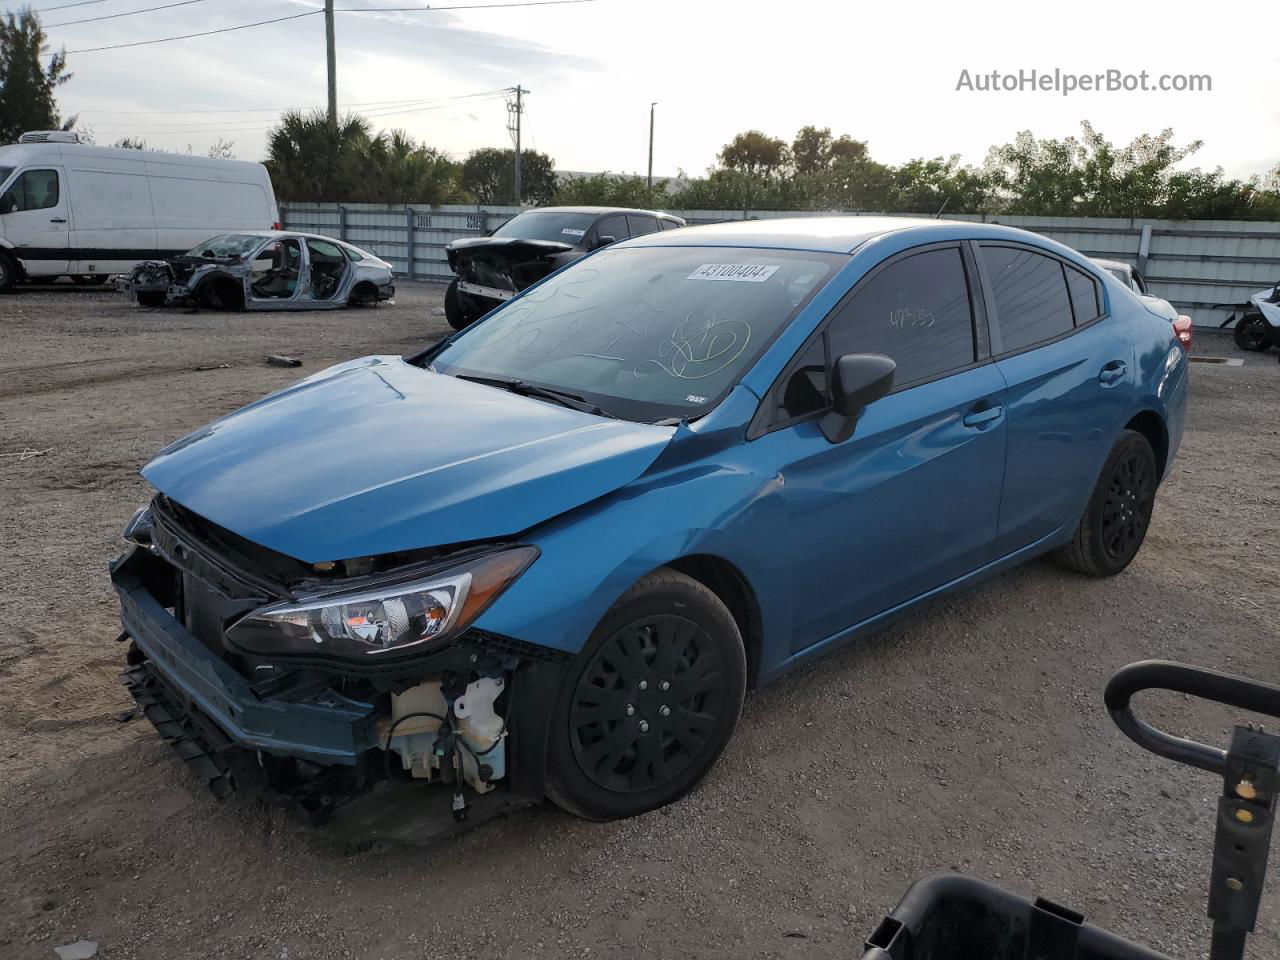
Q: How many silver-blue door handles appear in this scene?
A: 2